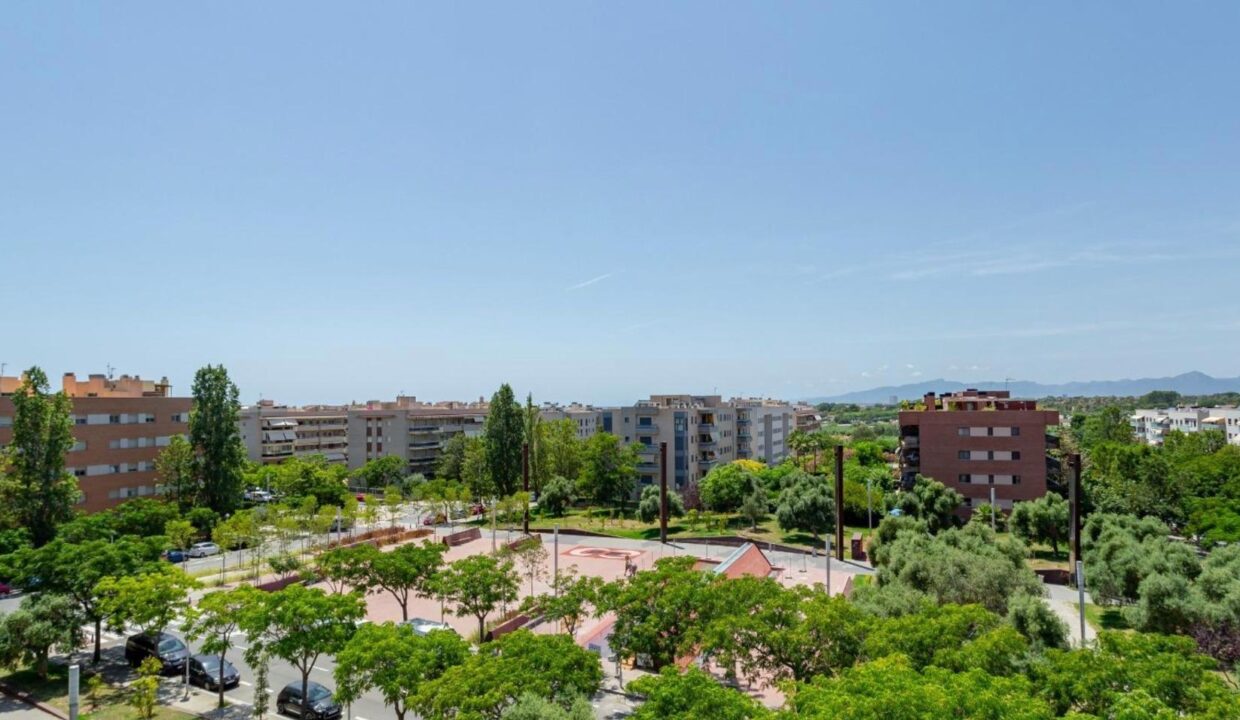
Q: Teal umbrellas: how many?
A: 1